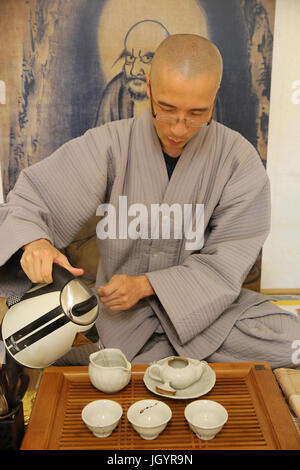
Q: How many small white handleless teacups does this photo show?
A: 3